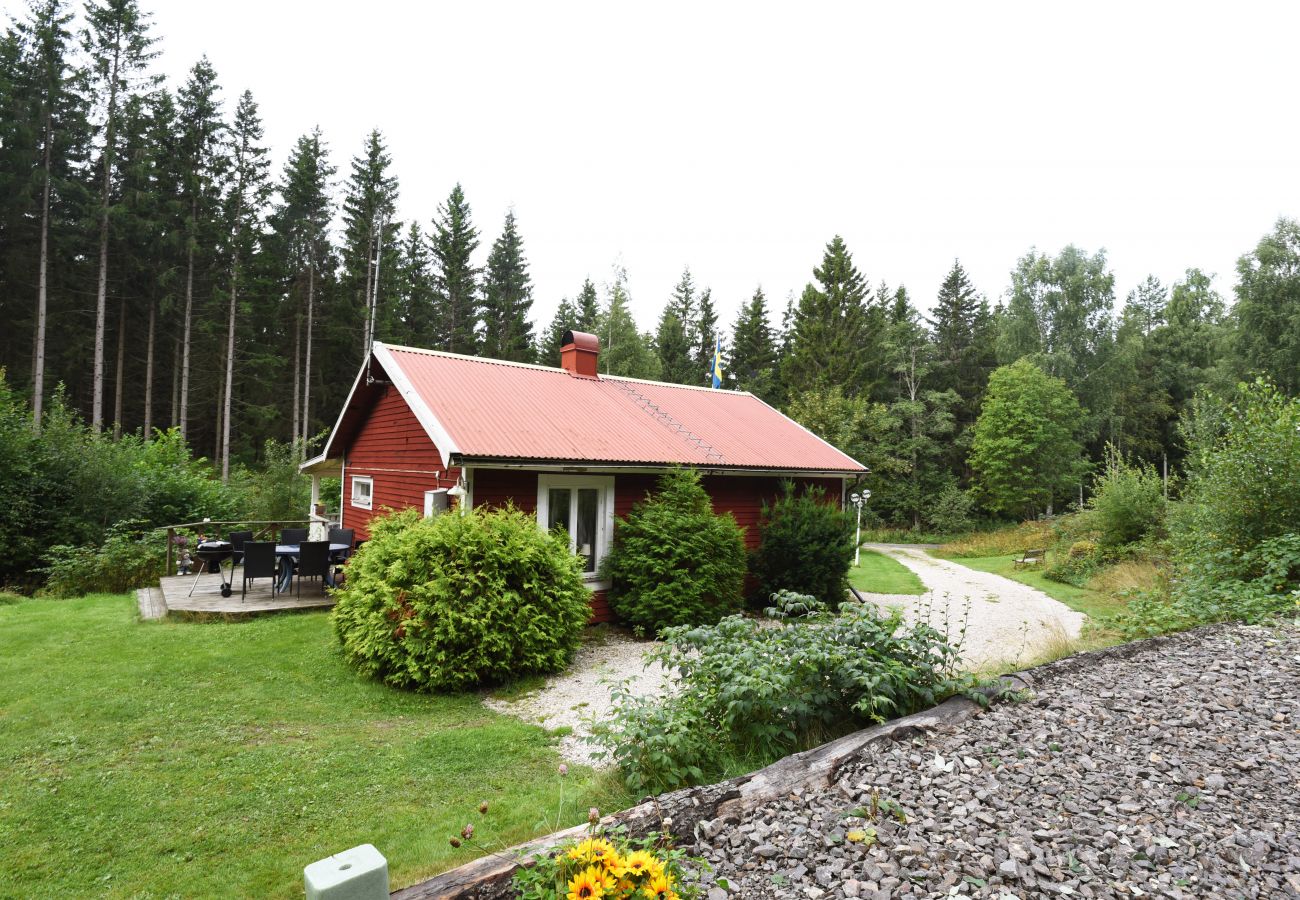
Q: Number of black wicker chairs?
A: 5